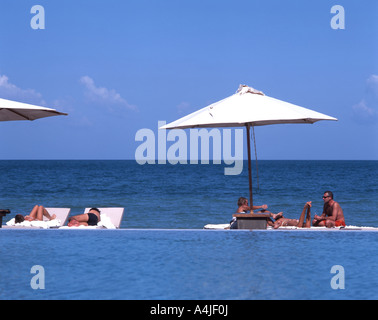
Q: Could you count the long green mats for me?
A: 0